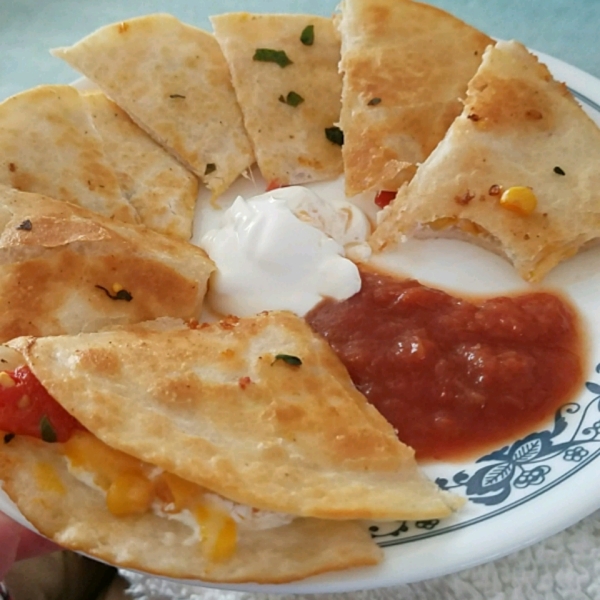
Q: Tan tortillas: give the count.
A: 7